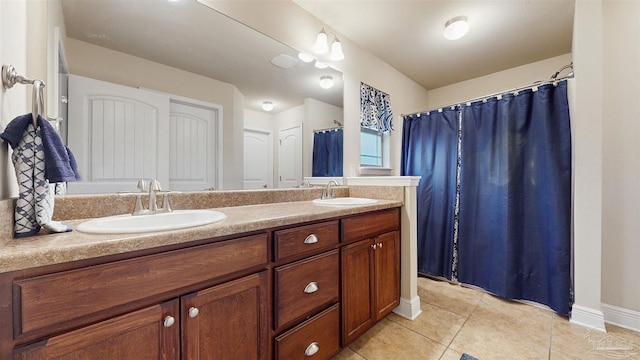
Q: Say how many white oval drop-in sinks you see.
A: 2